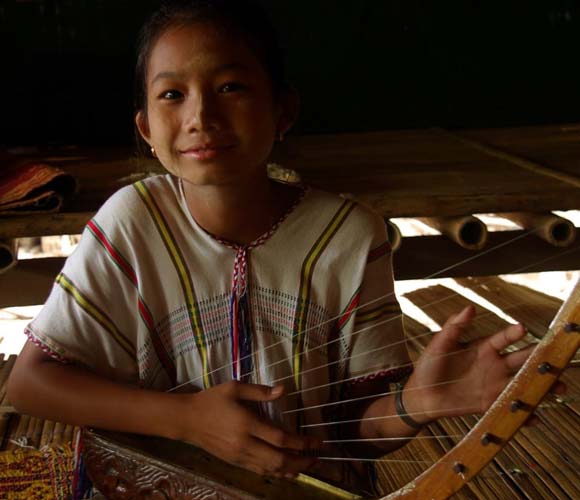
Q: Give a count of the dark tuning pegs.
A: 5